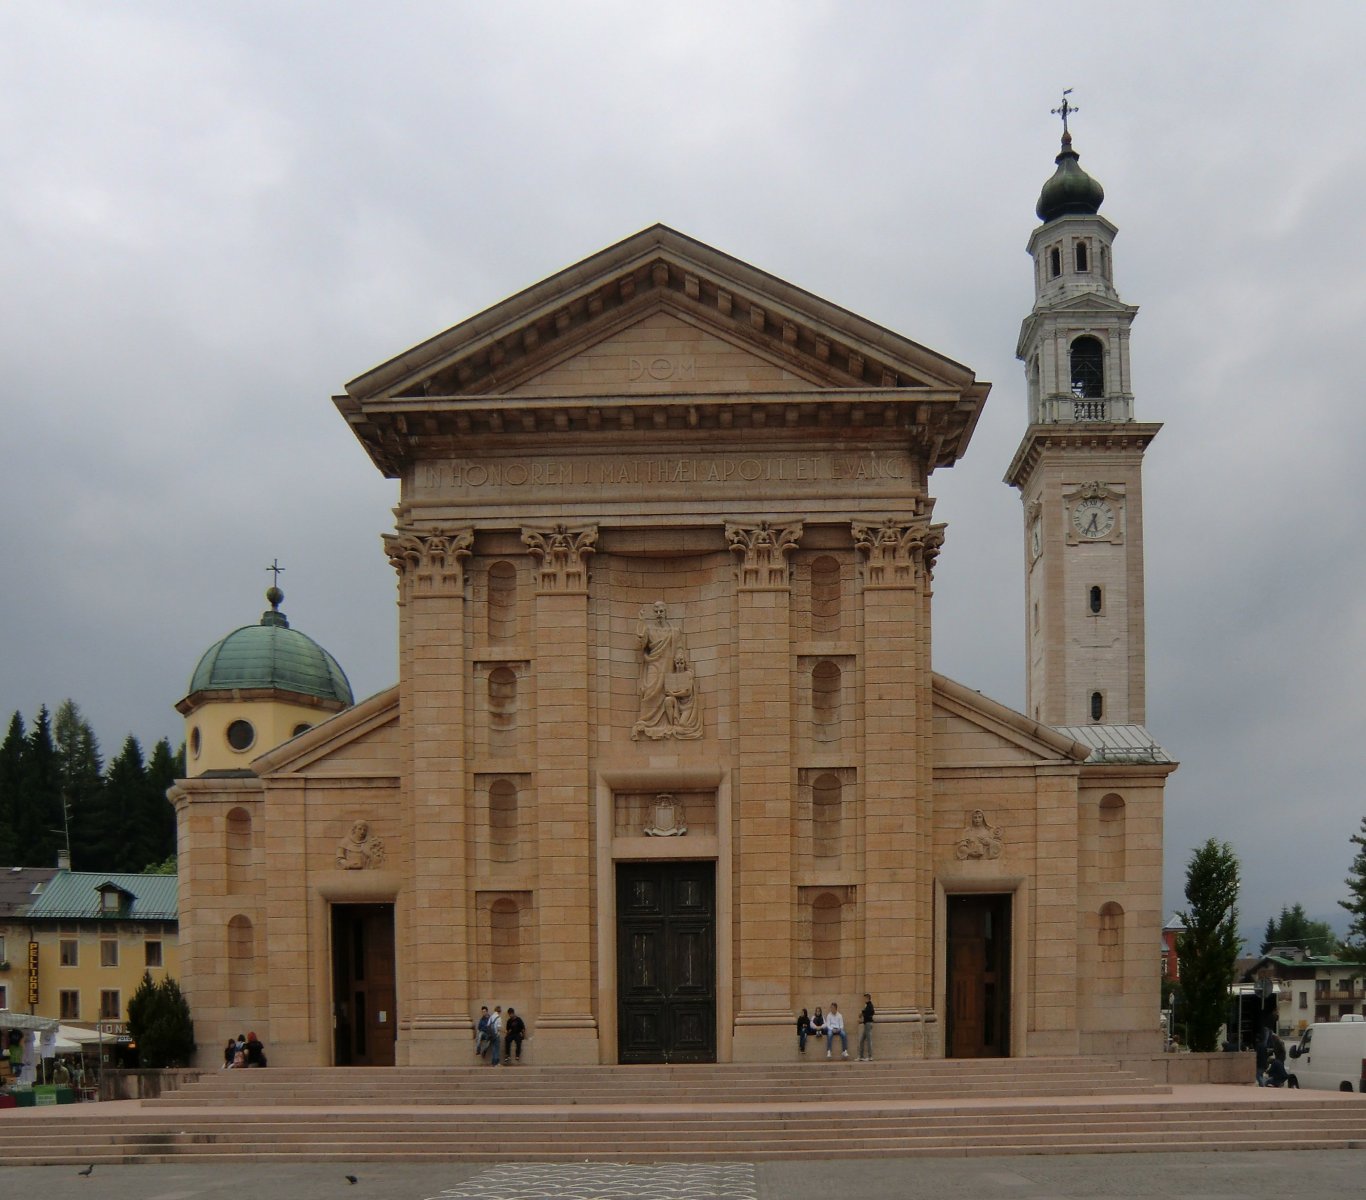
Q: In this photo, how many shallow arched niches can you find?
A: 12